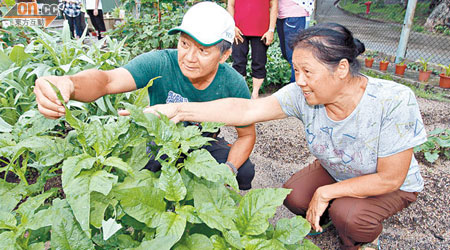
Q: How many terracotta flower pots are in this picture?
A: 5